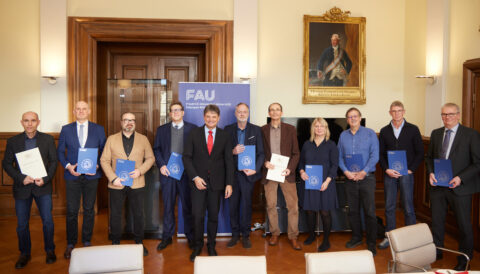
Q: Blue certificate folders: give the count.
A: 8